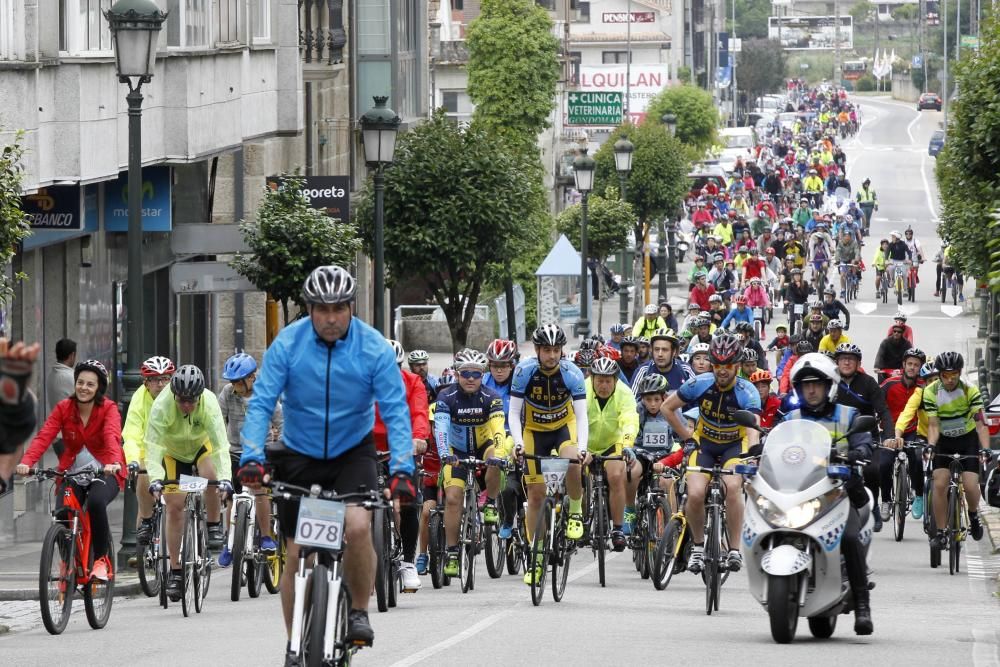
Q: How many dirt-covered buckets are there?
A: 0